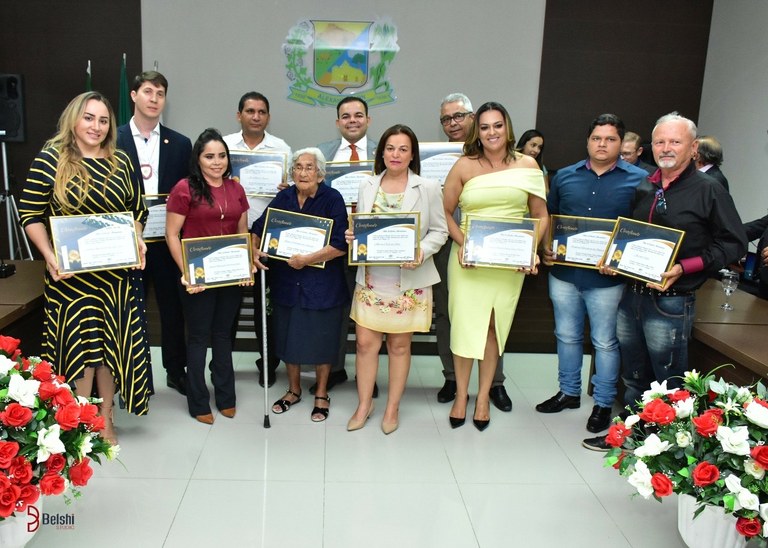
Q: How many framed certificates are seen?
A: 11